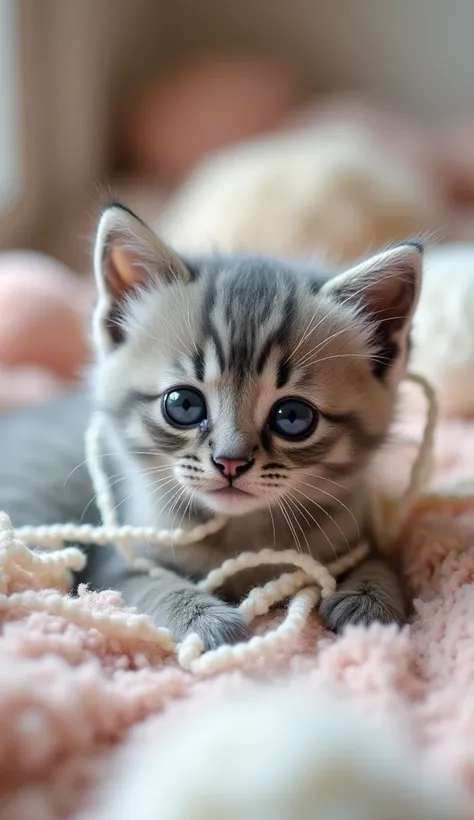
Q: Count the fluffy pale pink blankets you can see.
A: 1